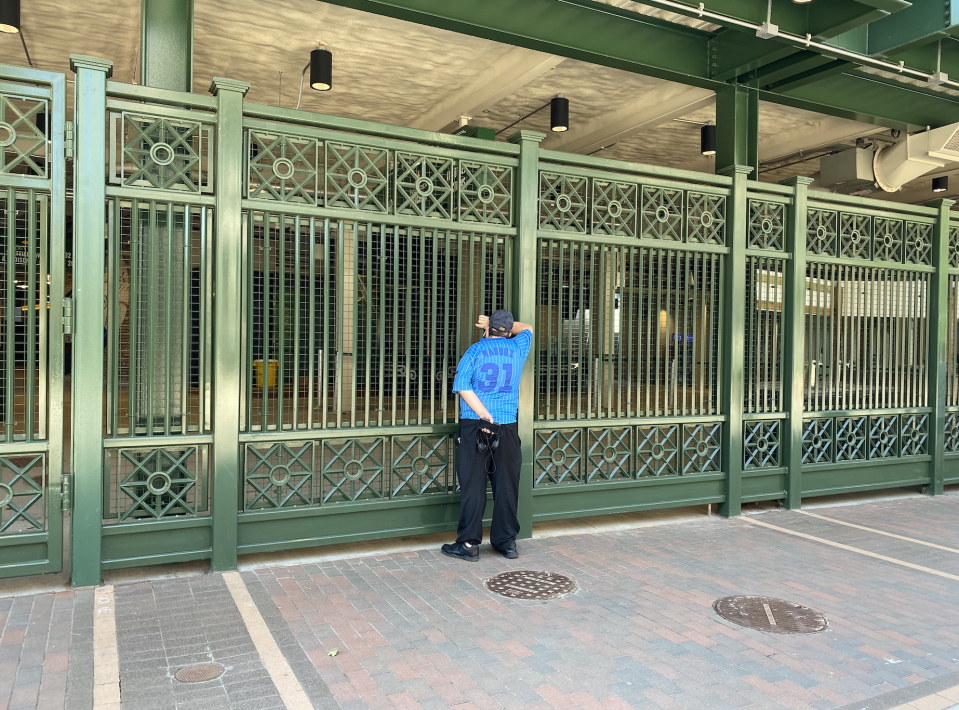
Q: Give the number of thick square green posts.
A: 6